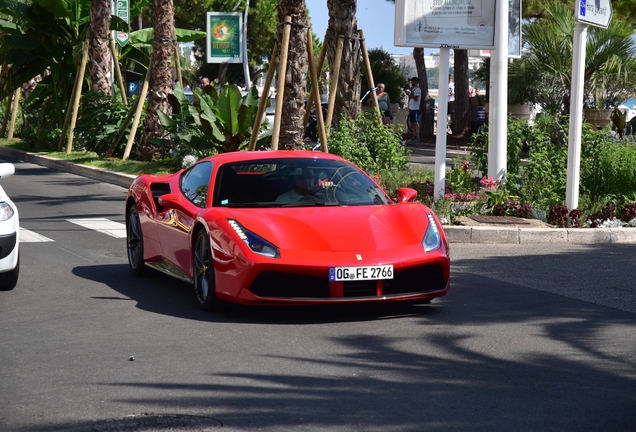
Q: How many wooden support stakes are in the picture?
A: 14